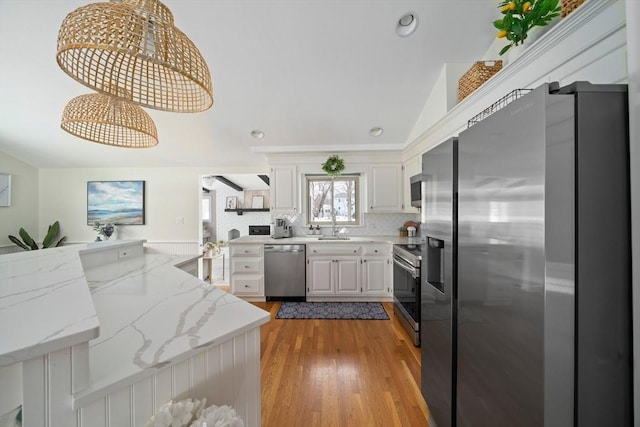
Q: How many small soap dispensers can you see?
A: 2